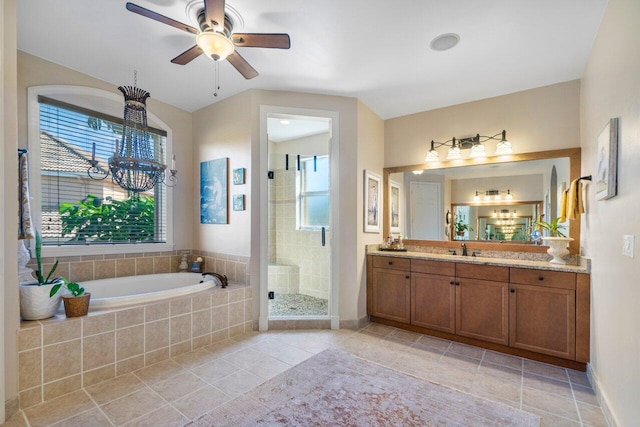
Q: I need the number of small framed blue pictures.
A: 2